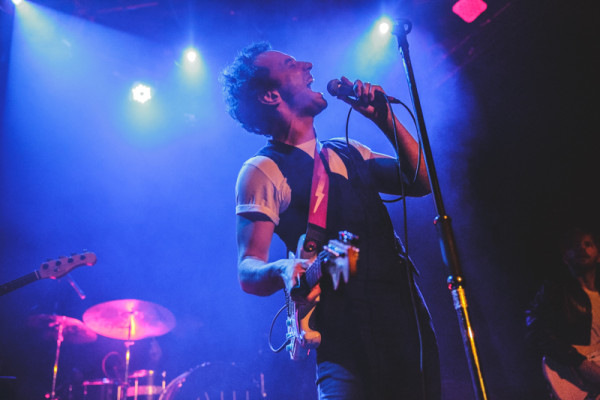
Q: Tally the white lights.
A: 4